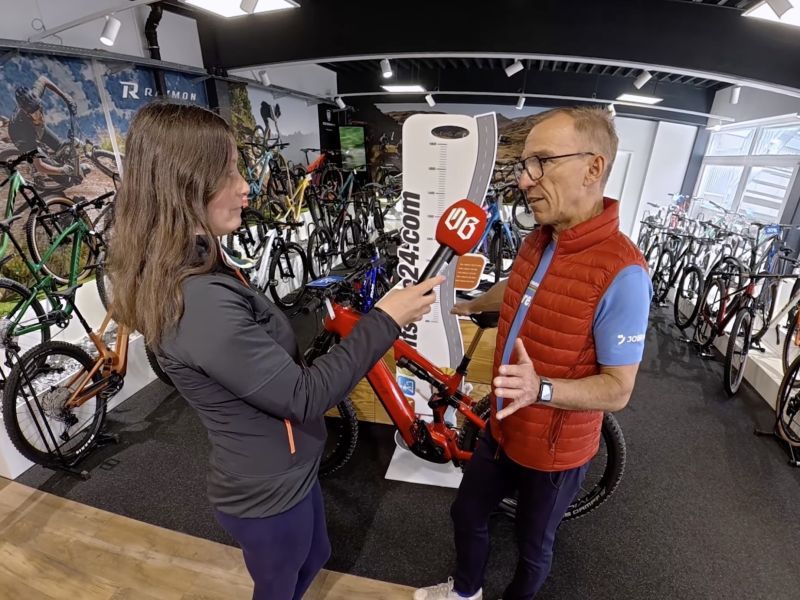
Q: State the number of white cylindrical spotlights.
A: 12